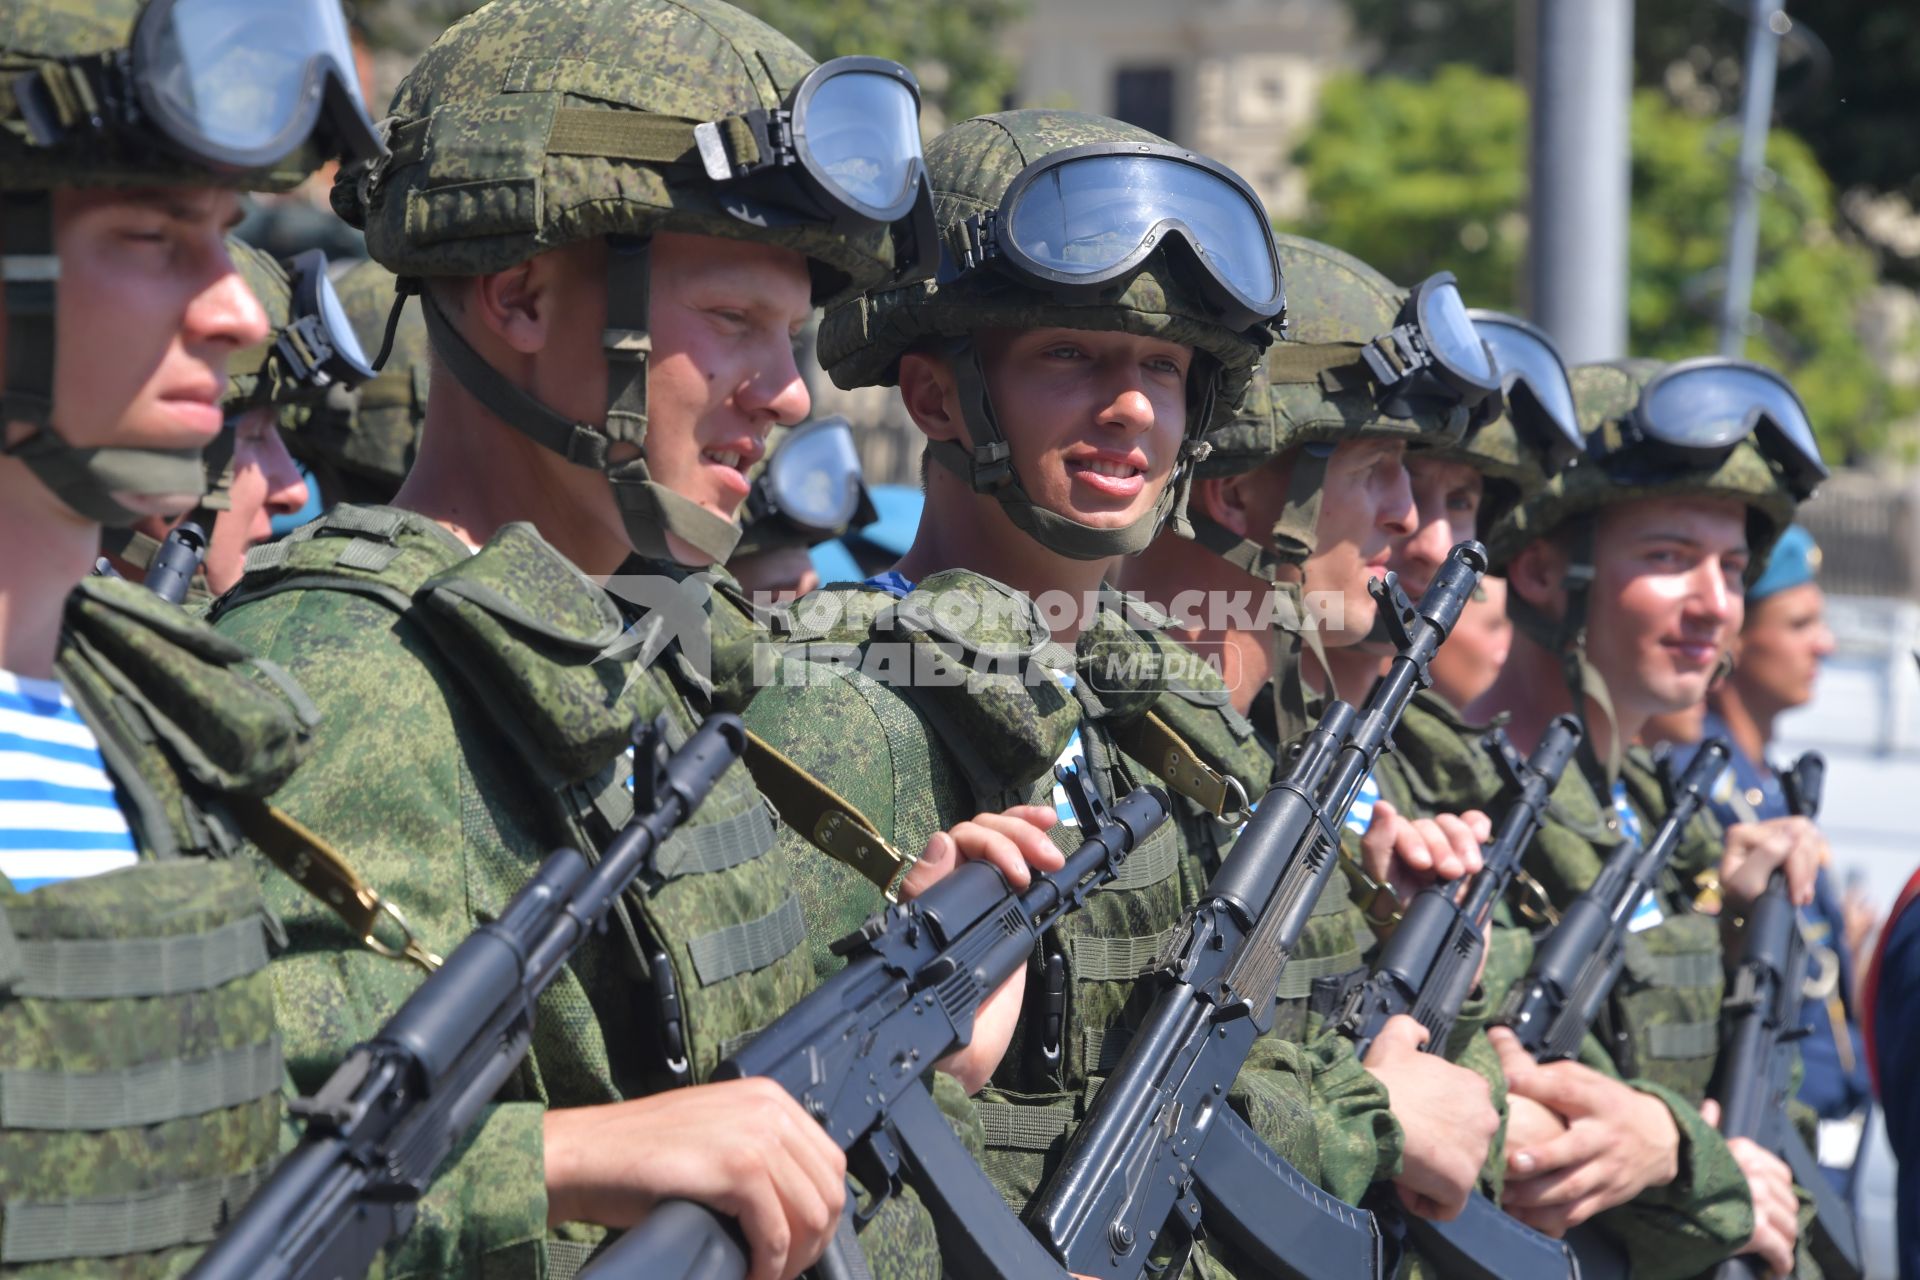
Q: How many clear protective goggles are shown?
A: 8